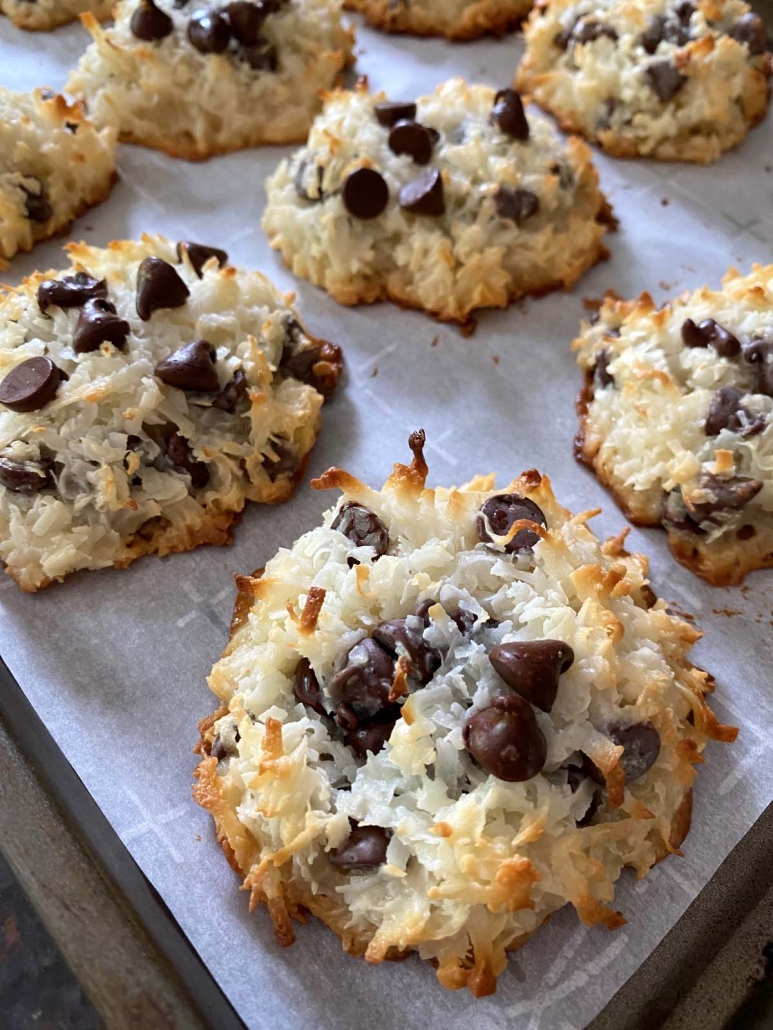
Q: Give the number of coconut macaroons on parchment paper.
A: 9